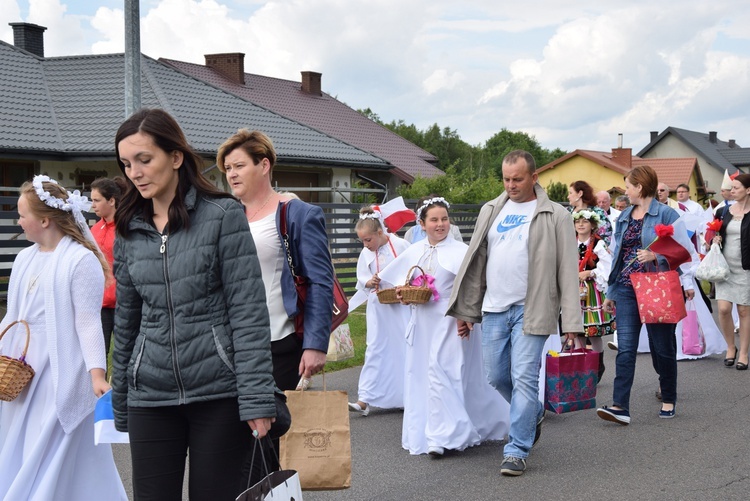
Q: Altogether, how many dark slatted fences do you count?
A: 1